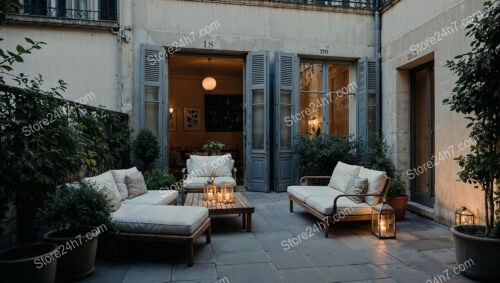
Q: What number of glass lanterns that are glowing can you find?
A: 4